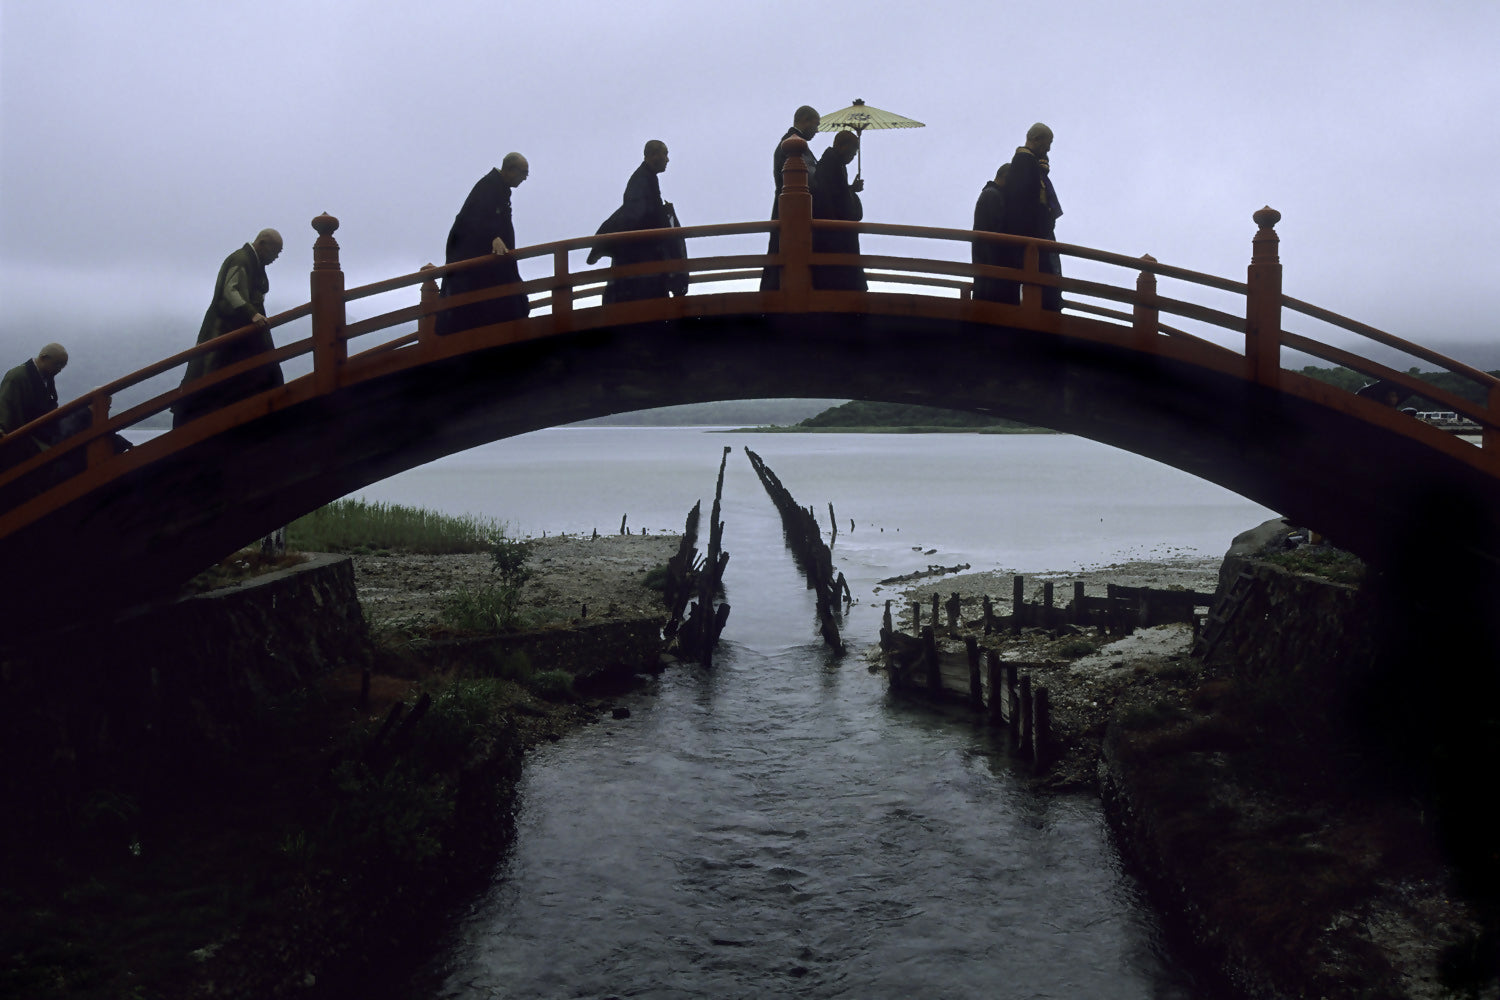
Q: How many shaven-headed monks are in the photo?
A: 8